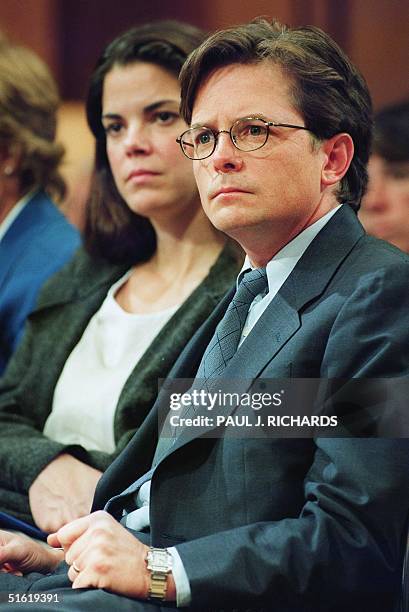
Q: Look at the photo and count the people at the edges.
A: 2